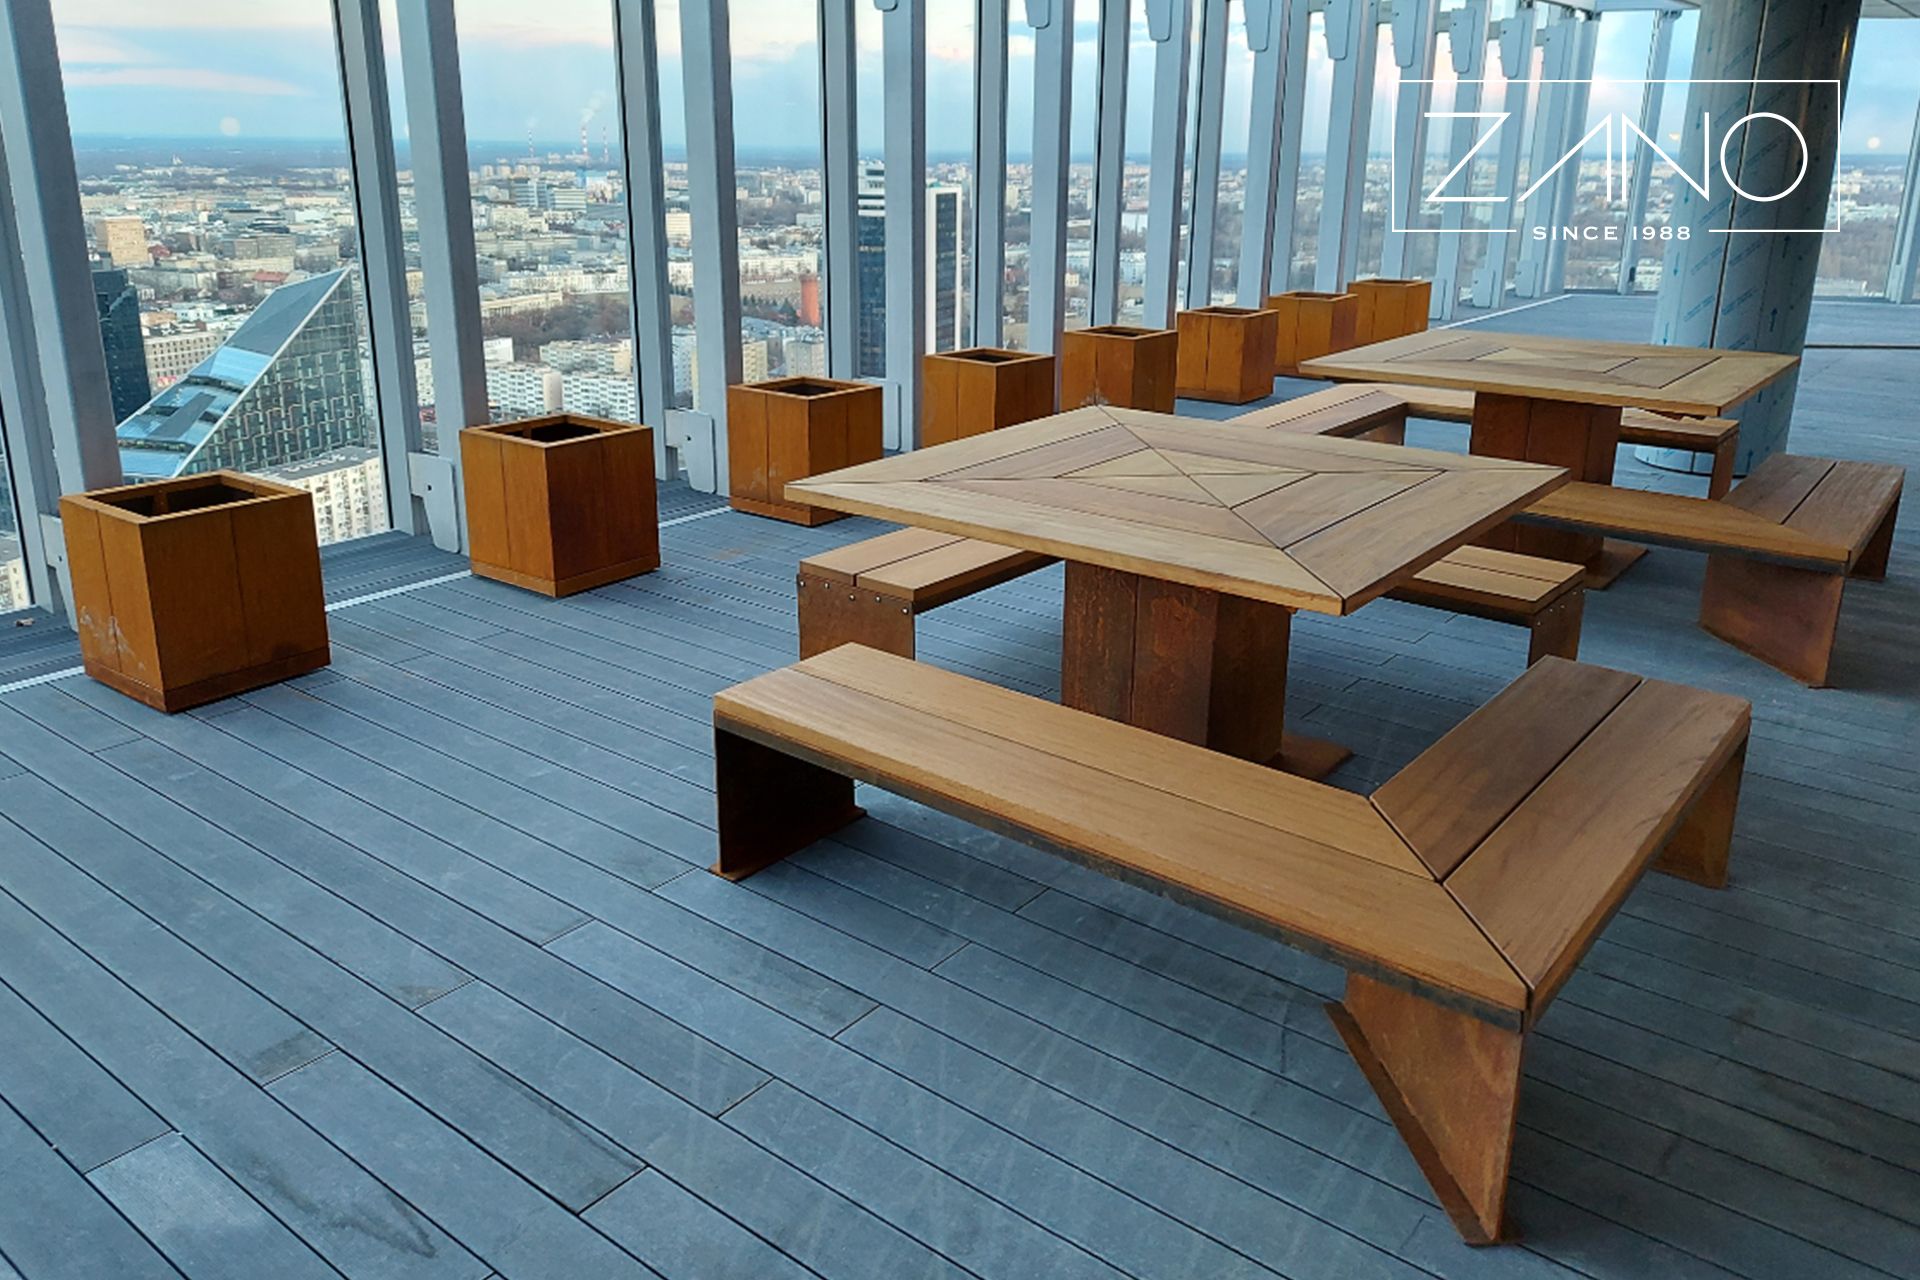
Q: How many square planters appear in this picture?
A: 8